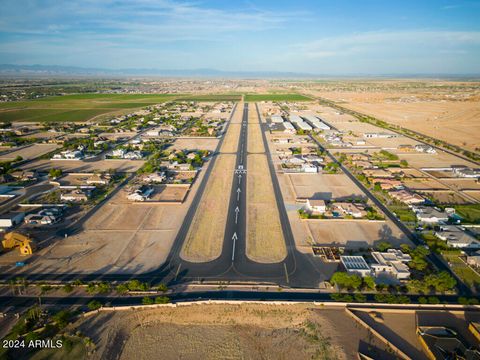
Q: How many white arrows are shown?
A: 4